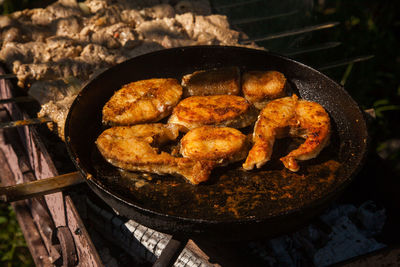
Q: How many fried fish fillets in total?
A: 7